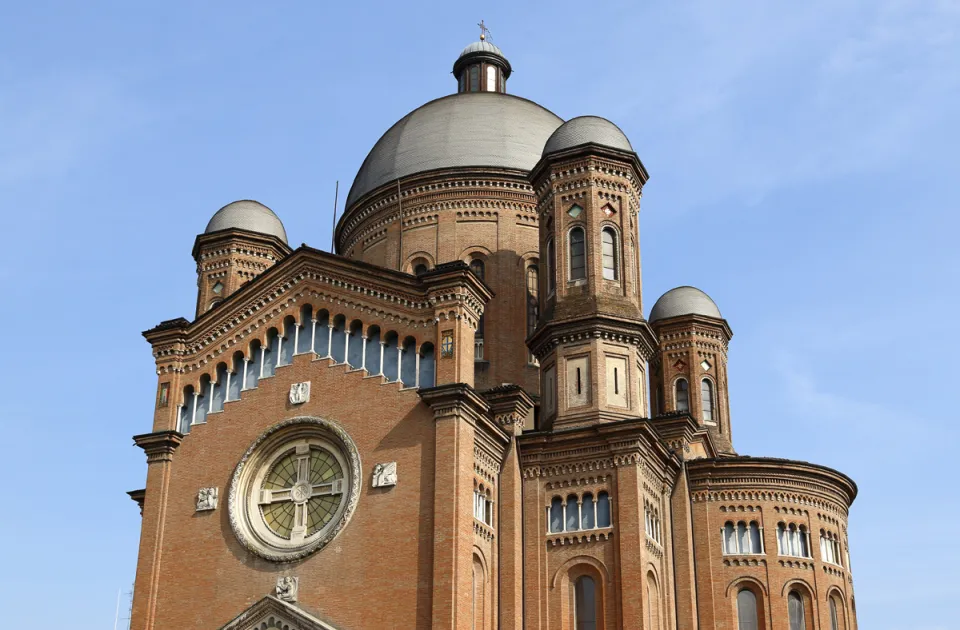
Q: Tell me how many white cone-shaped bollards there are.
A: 0